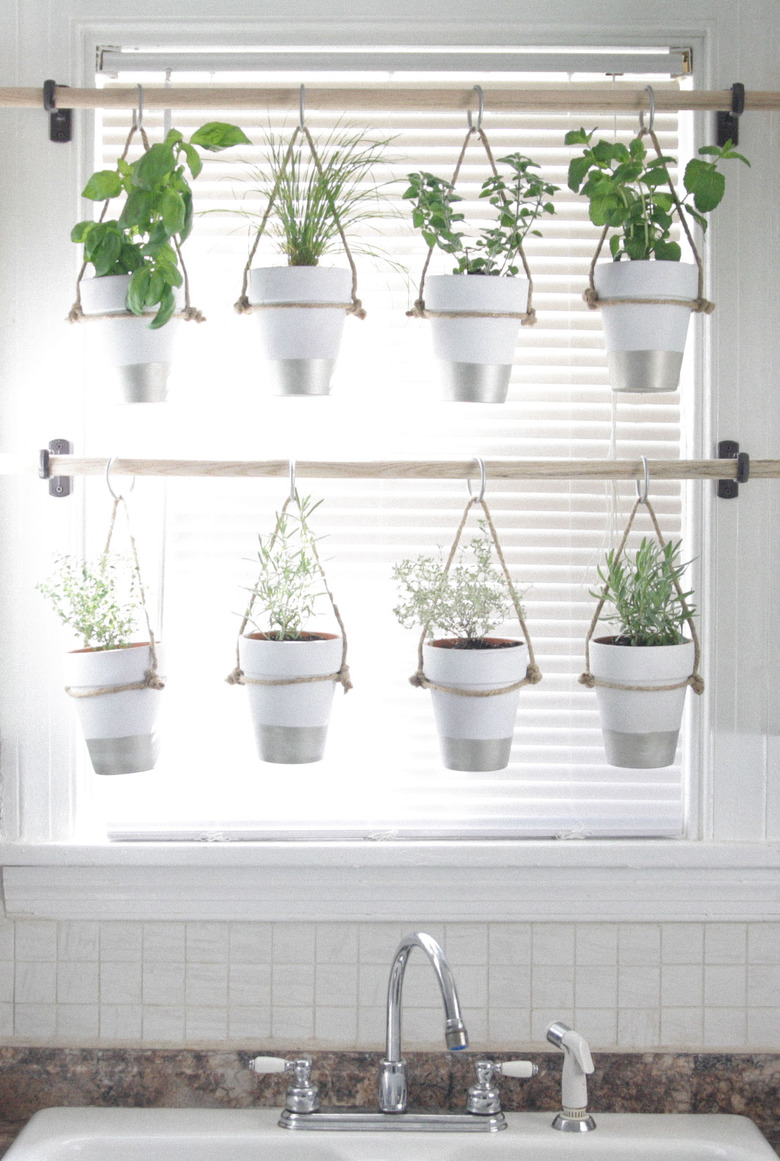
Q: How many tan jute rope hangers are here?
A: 8